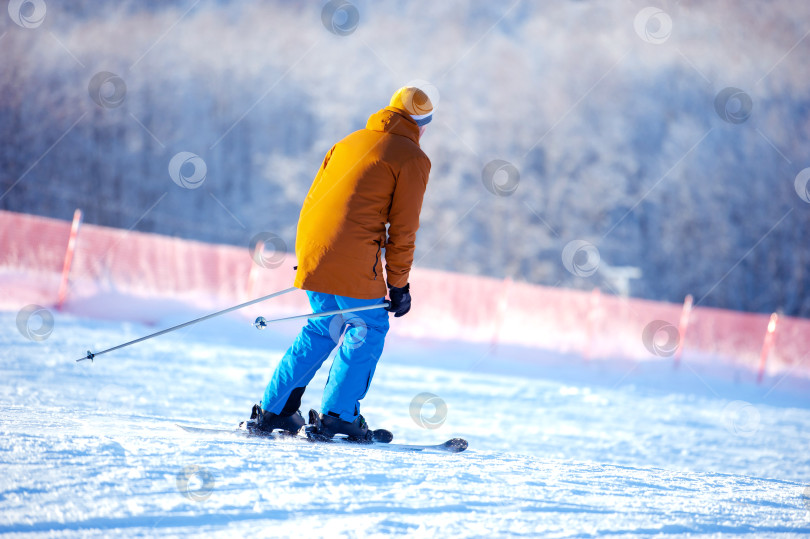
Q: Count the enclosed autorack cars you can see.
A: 0